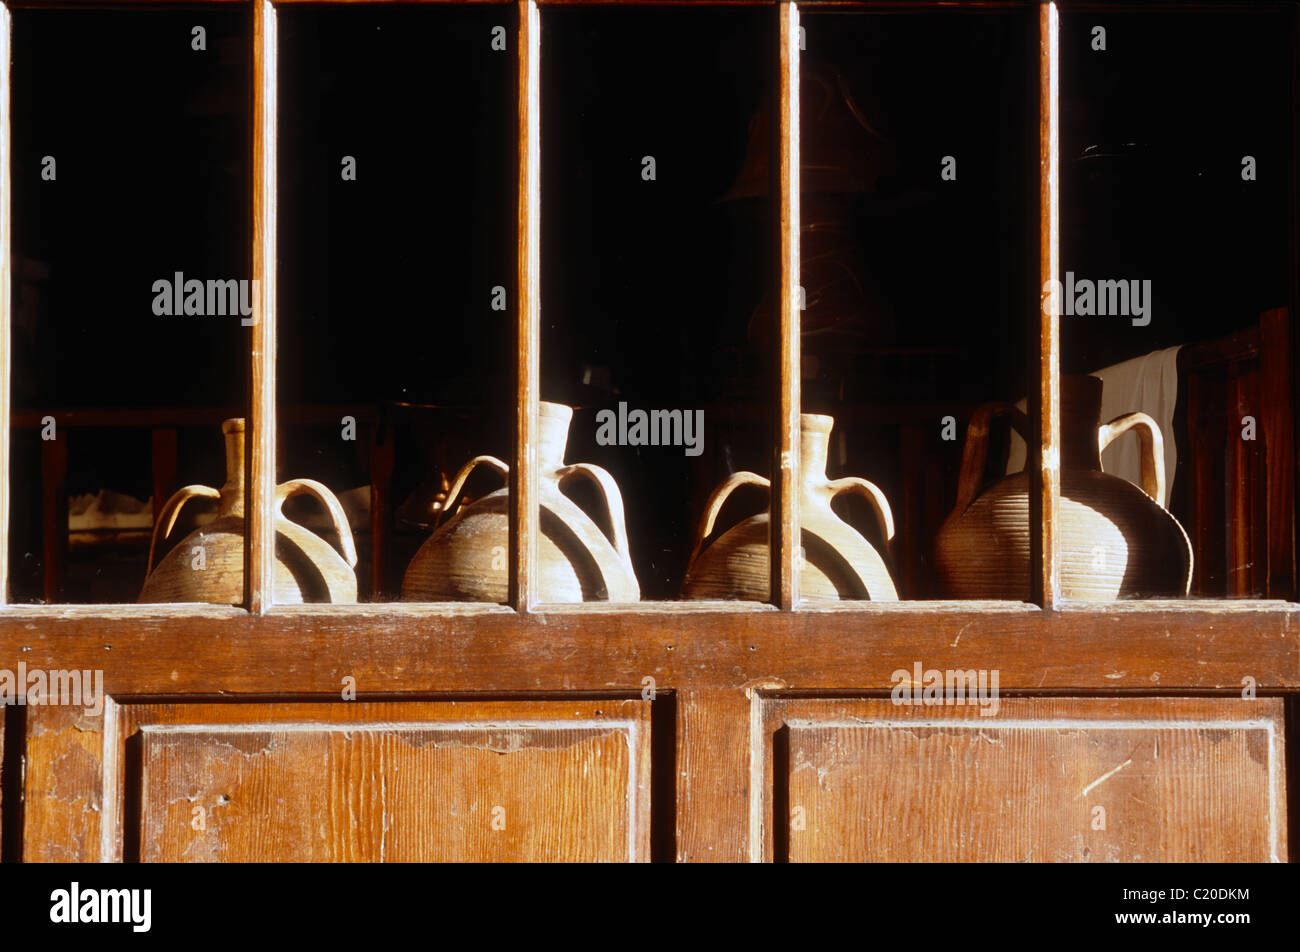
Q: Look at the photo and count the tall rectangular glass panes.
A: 5